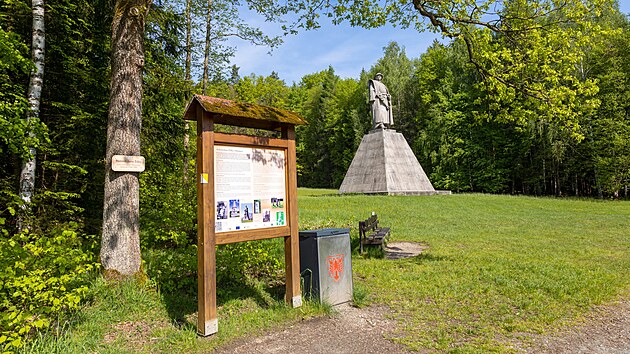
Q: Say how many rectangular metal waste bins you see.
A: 1